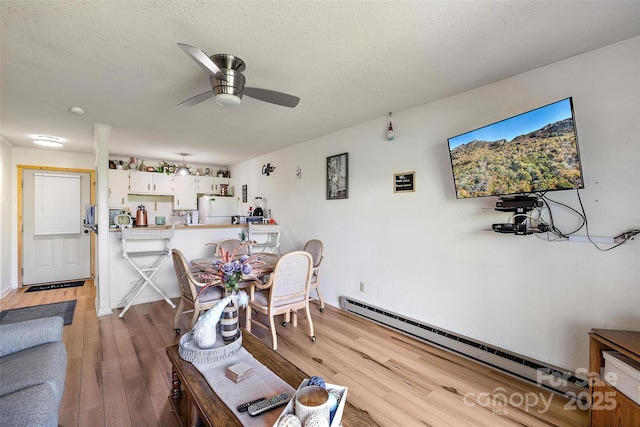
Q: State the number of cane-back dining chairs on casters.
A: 4